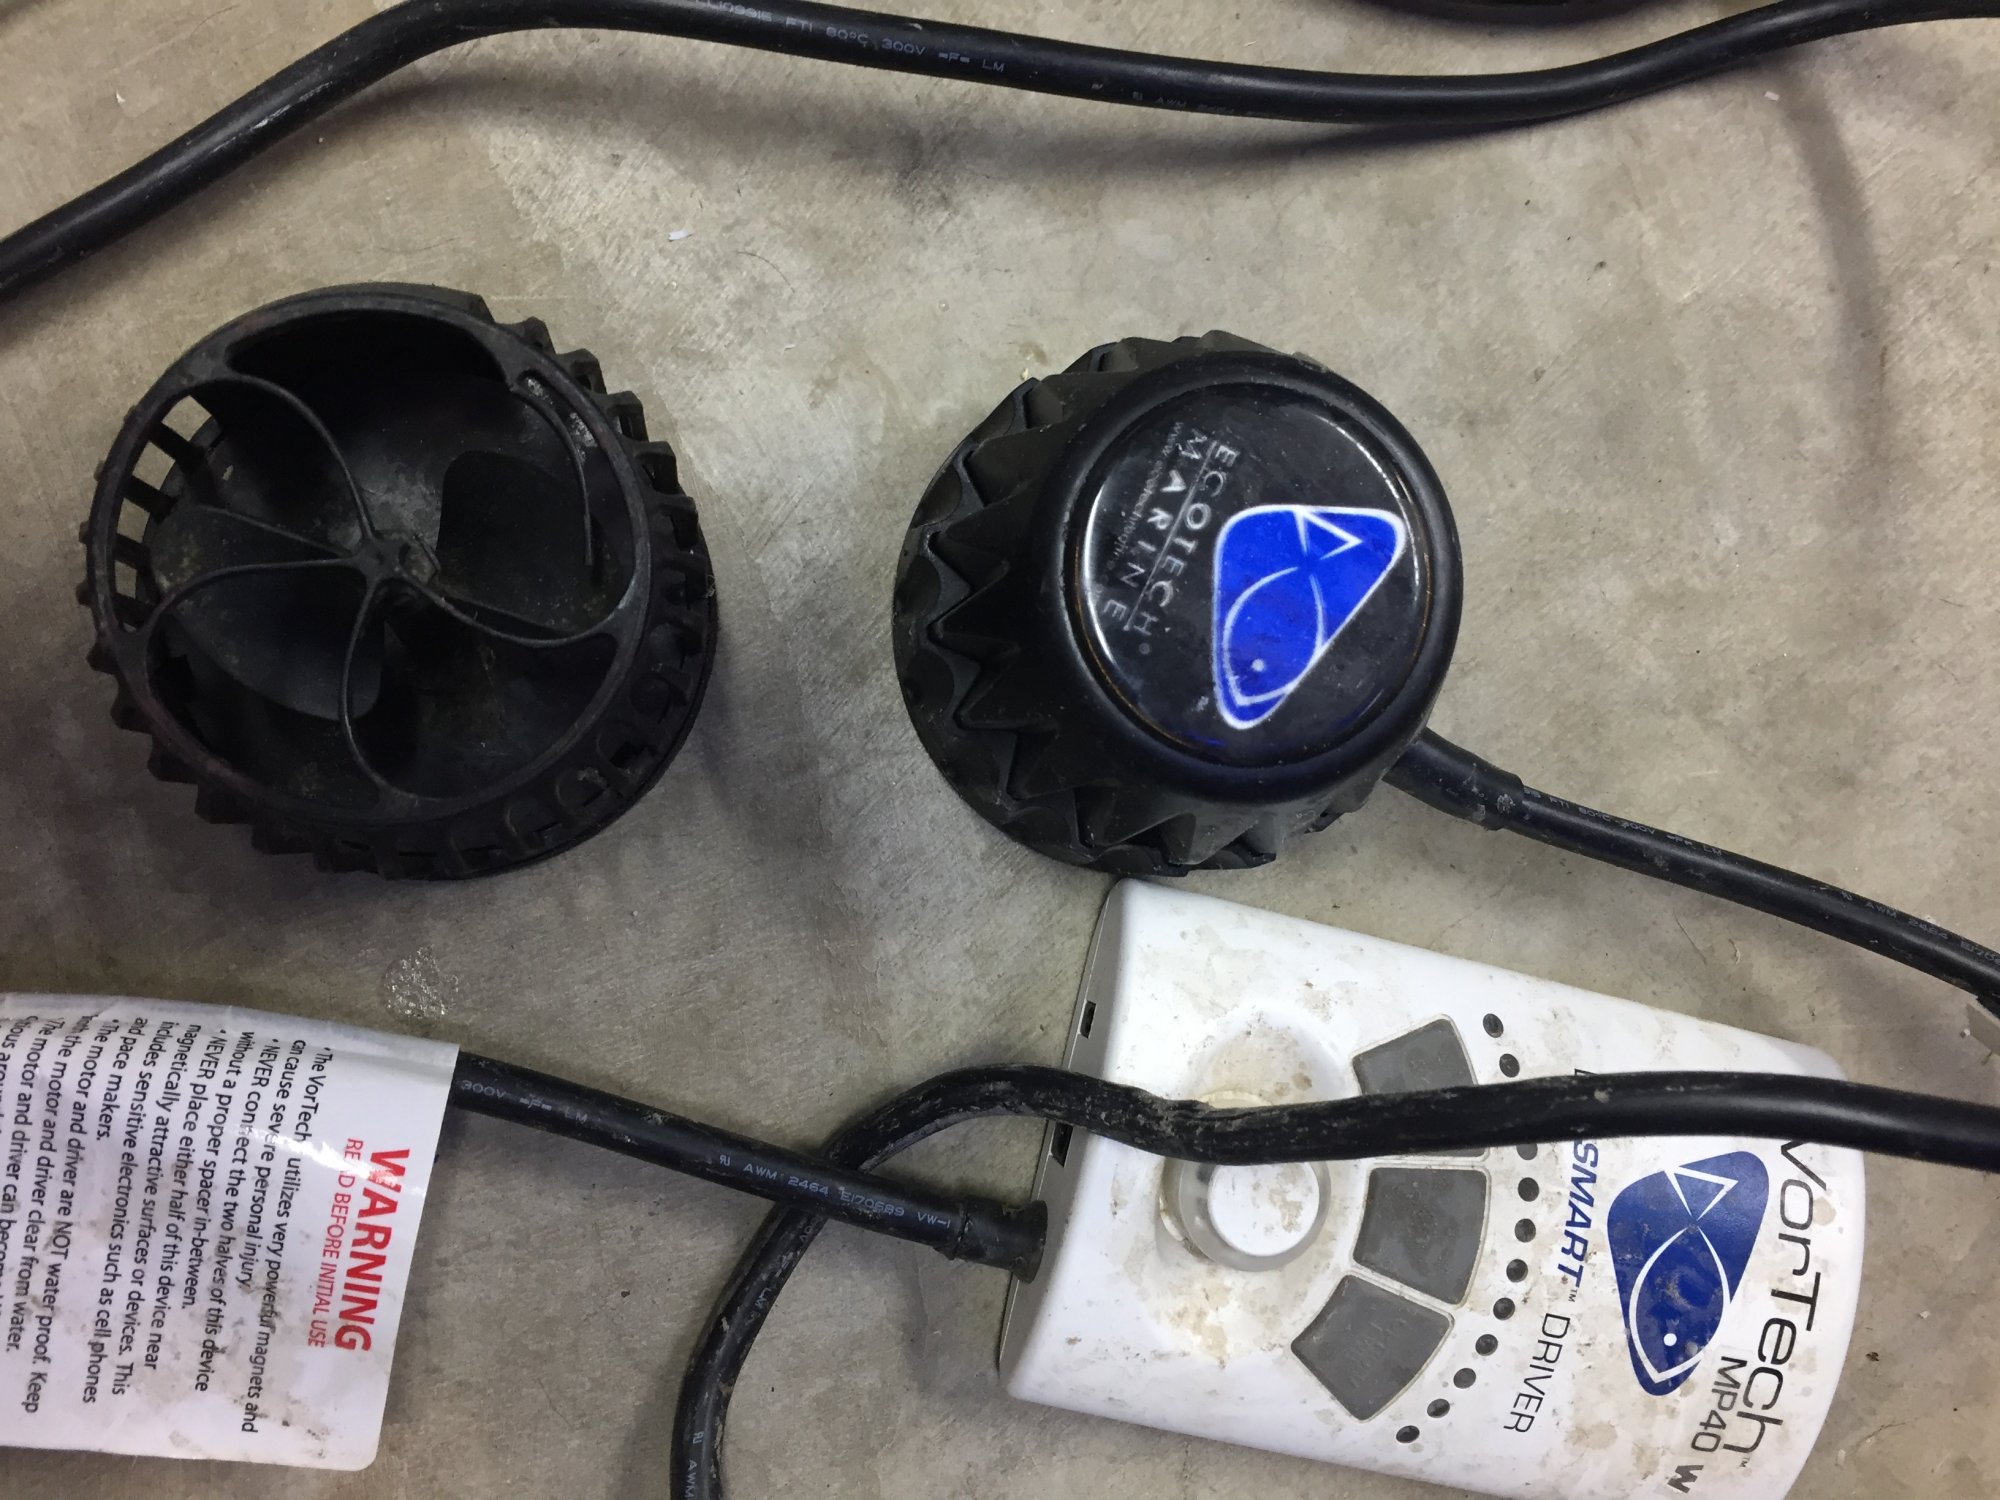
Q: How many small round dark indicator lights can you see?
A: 11